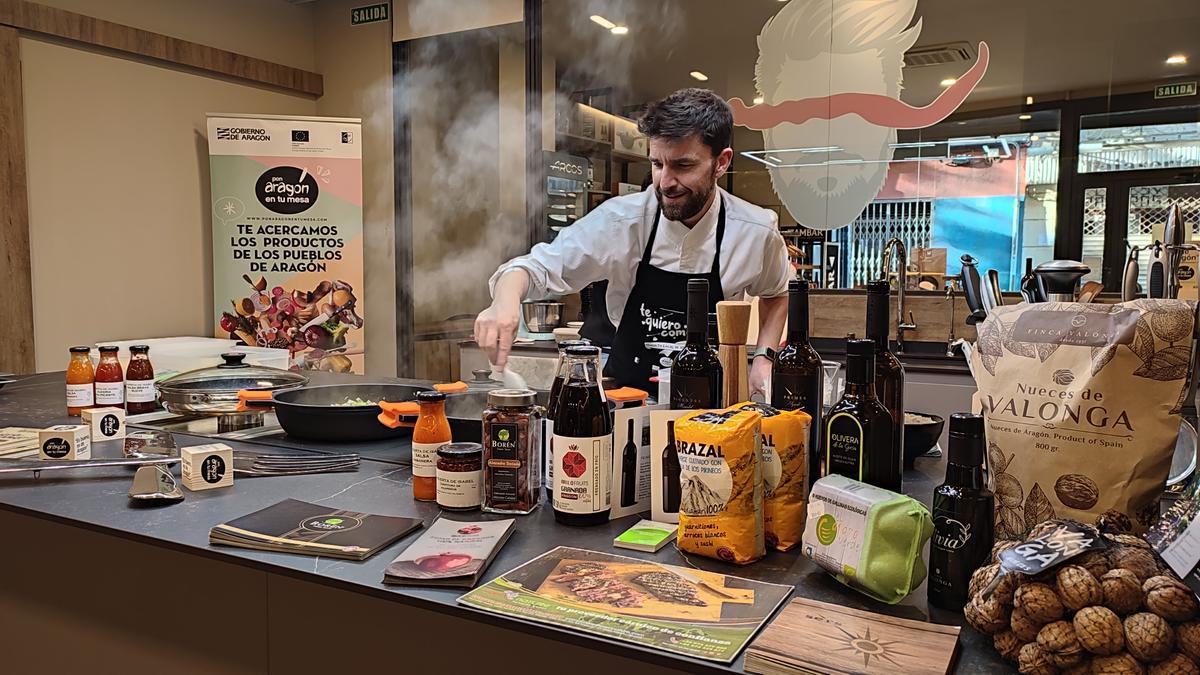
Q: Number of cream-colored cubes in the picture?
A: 3